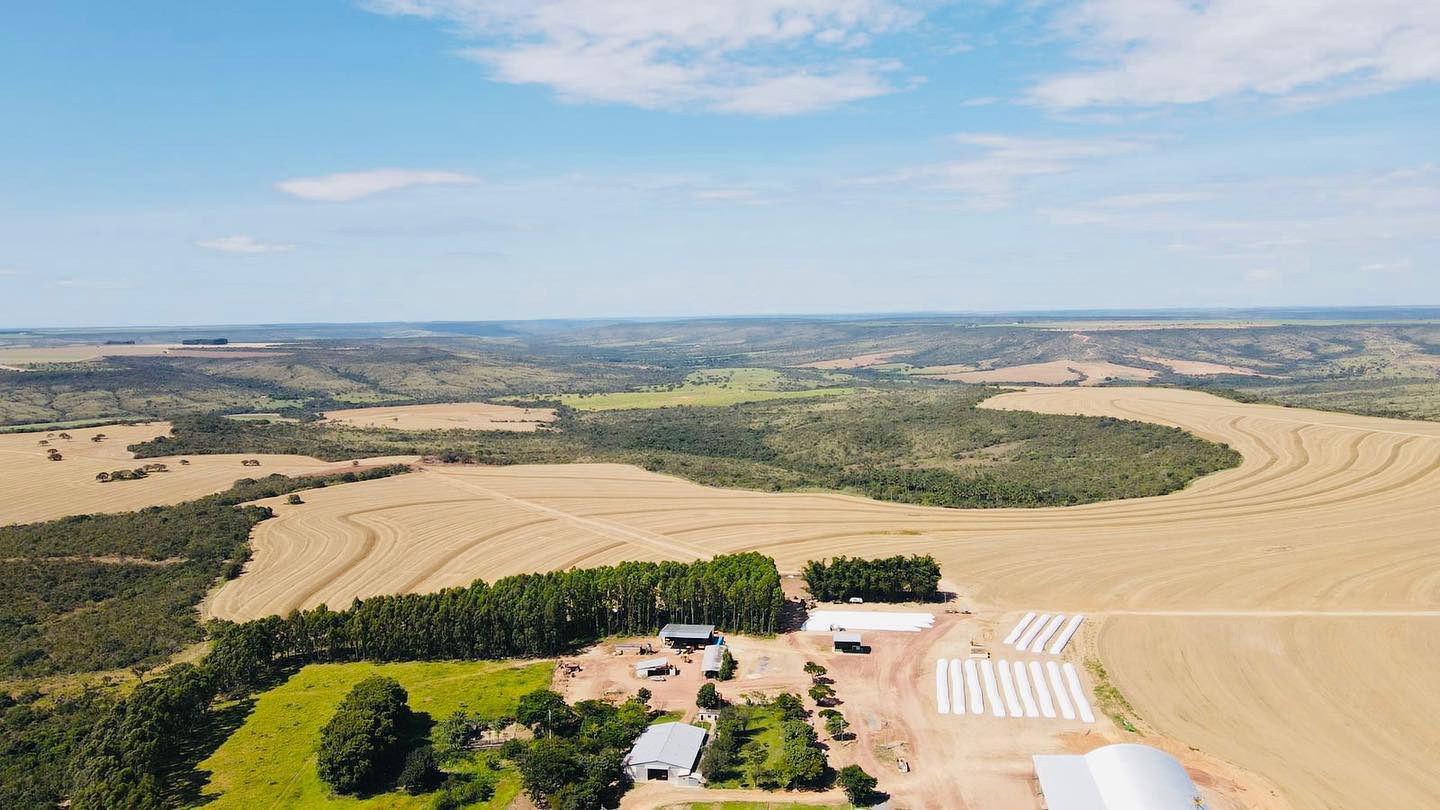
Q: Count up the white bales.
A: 13